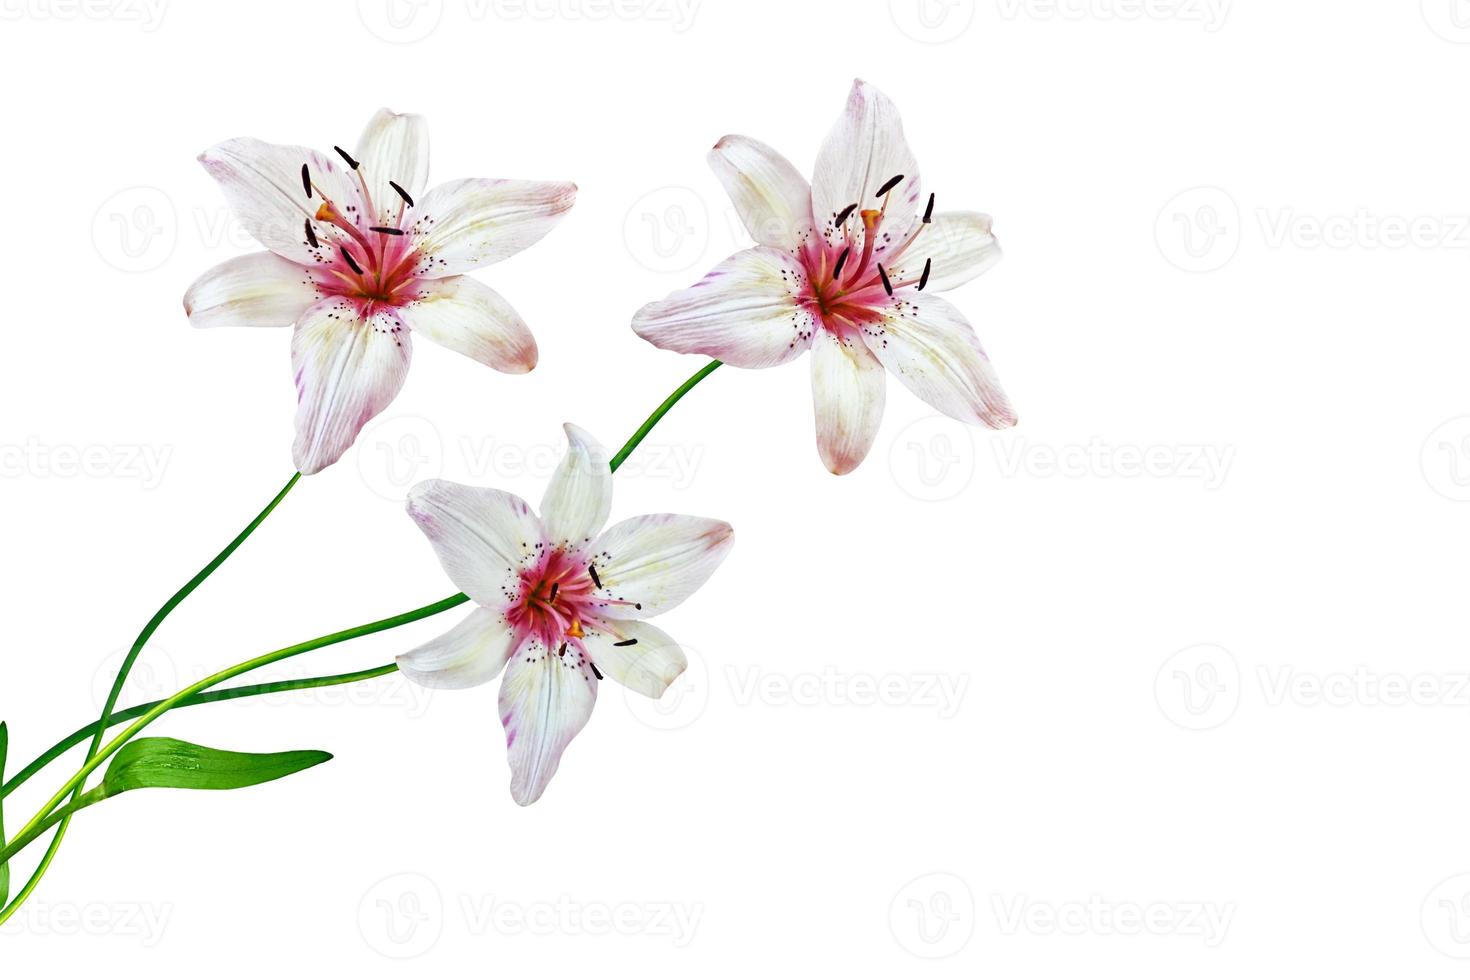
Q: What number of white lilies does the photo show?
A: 3